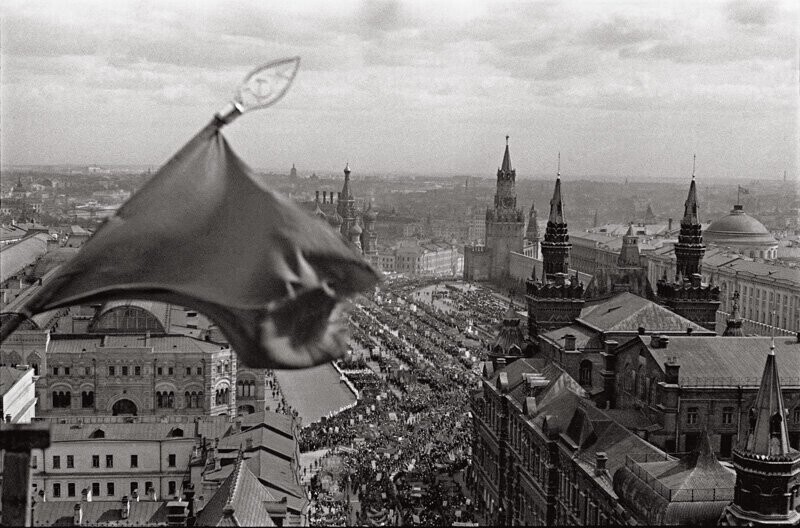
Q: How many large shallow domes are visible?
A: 1